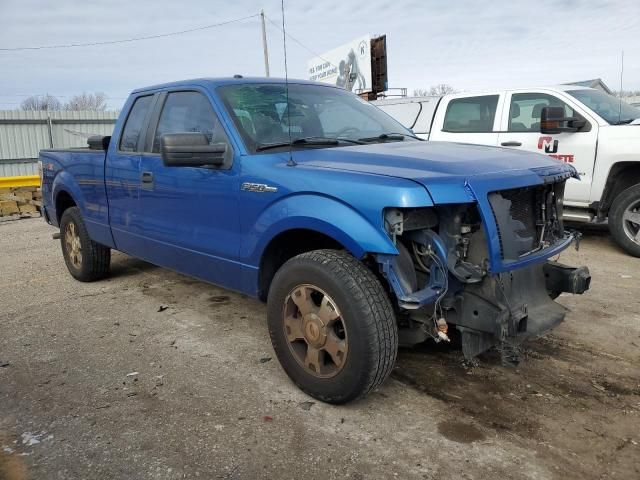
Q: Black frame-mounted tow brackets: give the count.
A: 2